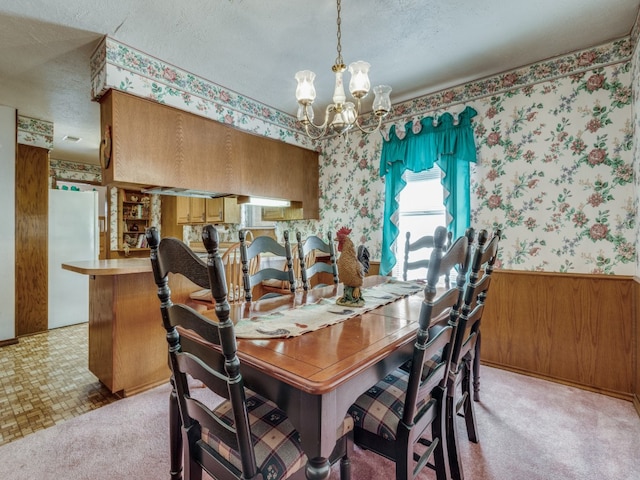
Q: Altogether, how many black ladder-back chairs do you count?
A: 6